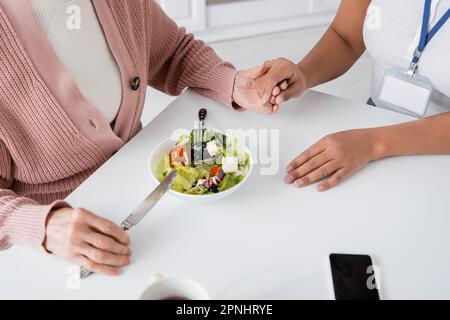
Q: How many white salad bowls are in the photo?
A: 1